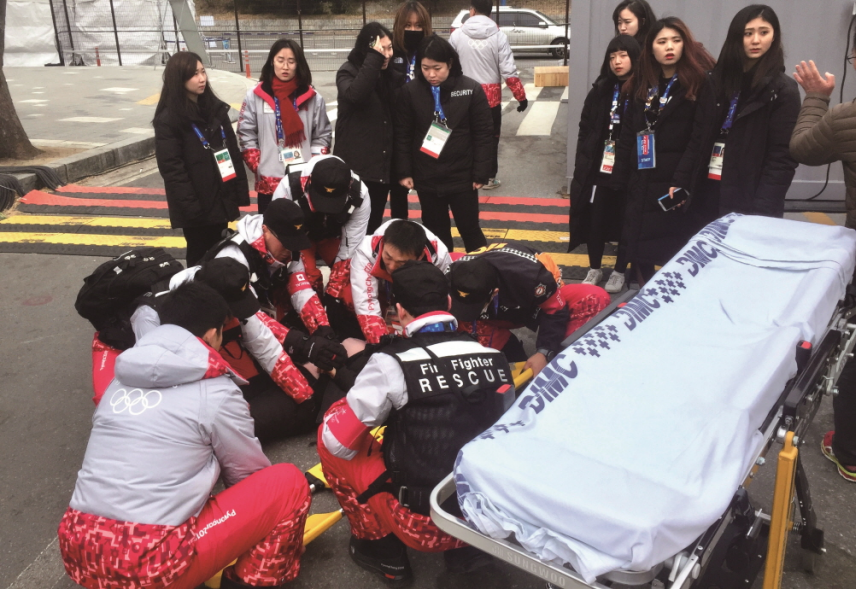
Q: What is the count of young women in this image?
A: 9